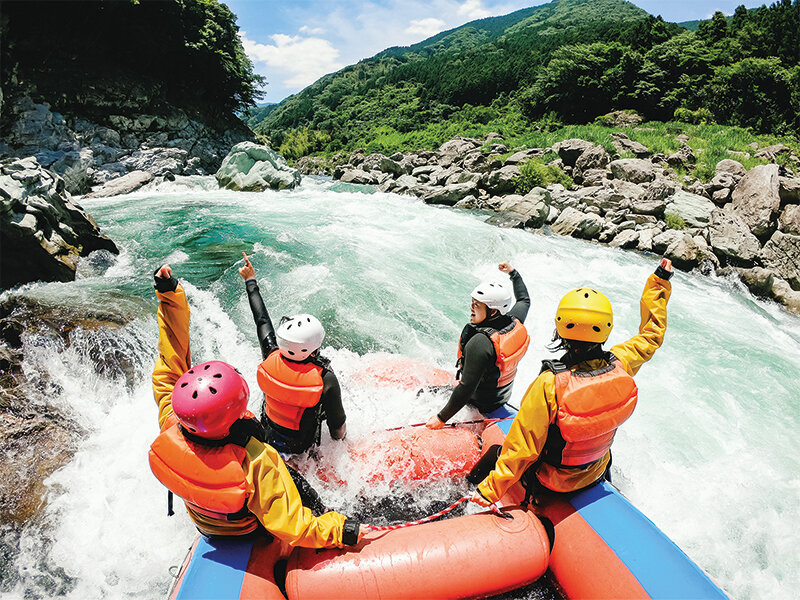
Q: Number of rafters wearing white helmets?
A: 2